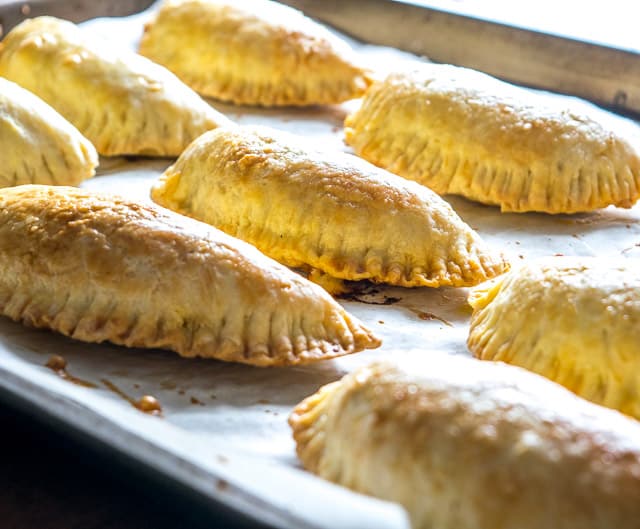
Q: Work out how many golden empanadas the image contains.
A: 8